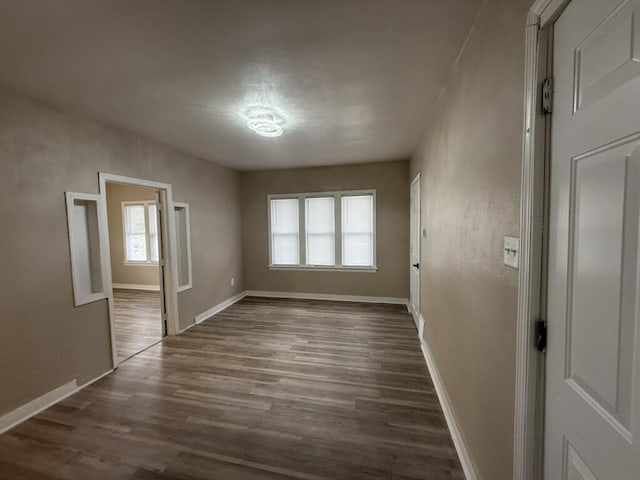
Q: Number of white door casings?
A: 3